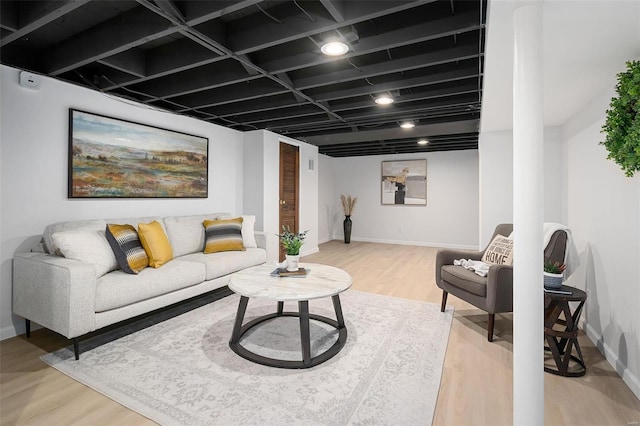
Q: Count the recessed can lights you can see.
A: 4